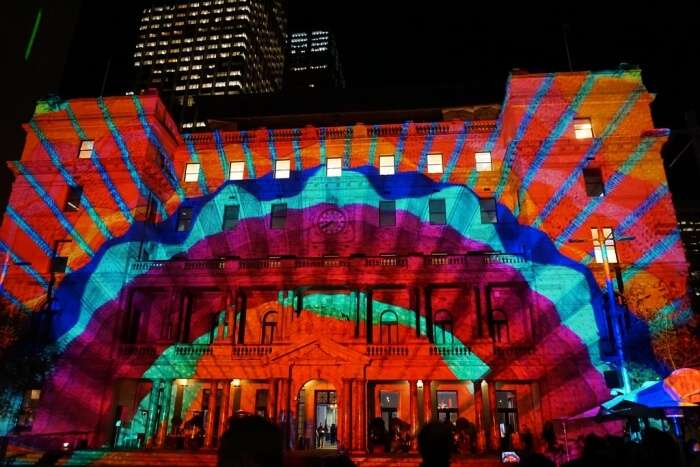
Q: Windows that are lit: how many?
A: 10